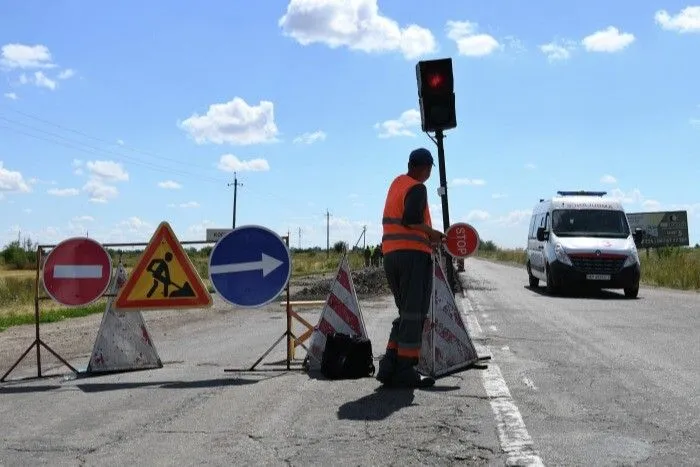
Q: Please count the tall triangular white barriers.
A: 3